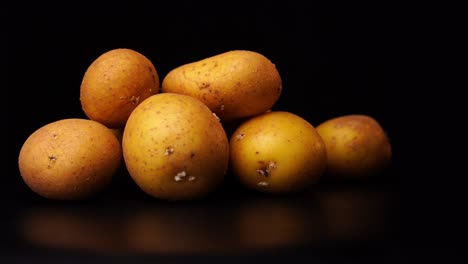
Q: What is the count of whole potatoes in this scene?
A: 6